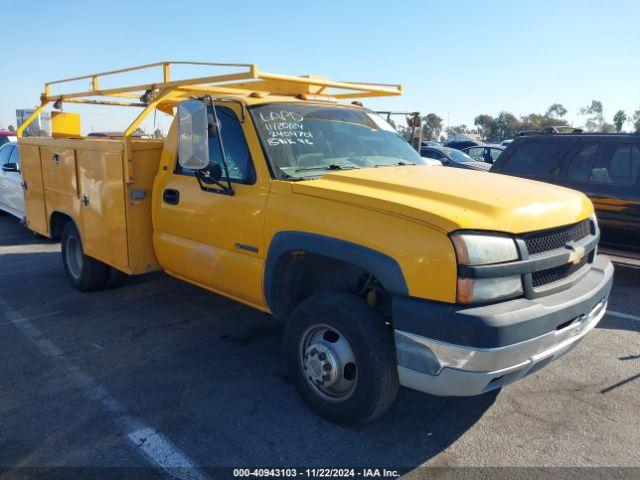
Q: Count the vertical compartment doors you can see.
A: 2